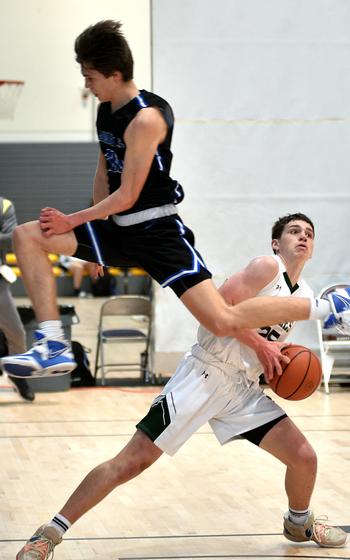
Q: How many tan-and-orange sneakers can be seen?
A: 2